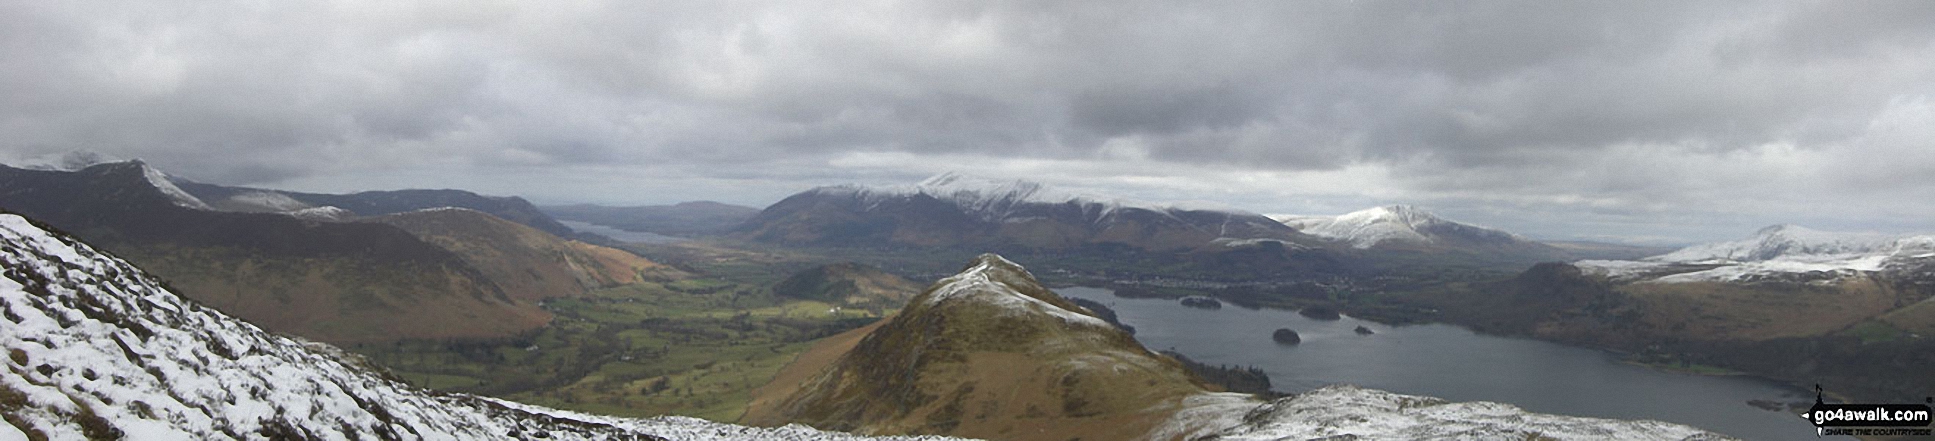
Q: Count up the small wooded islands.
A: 4